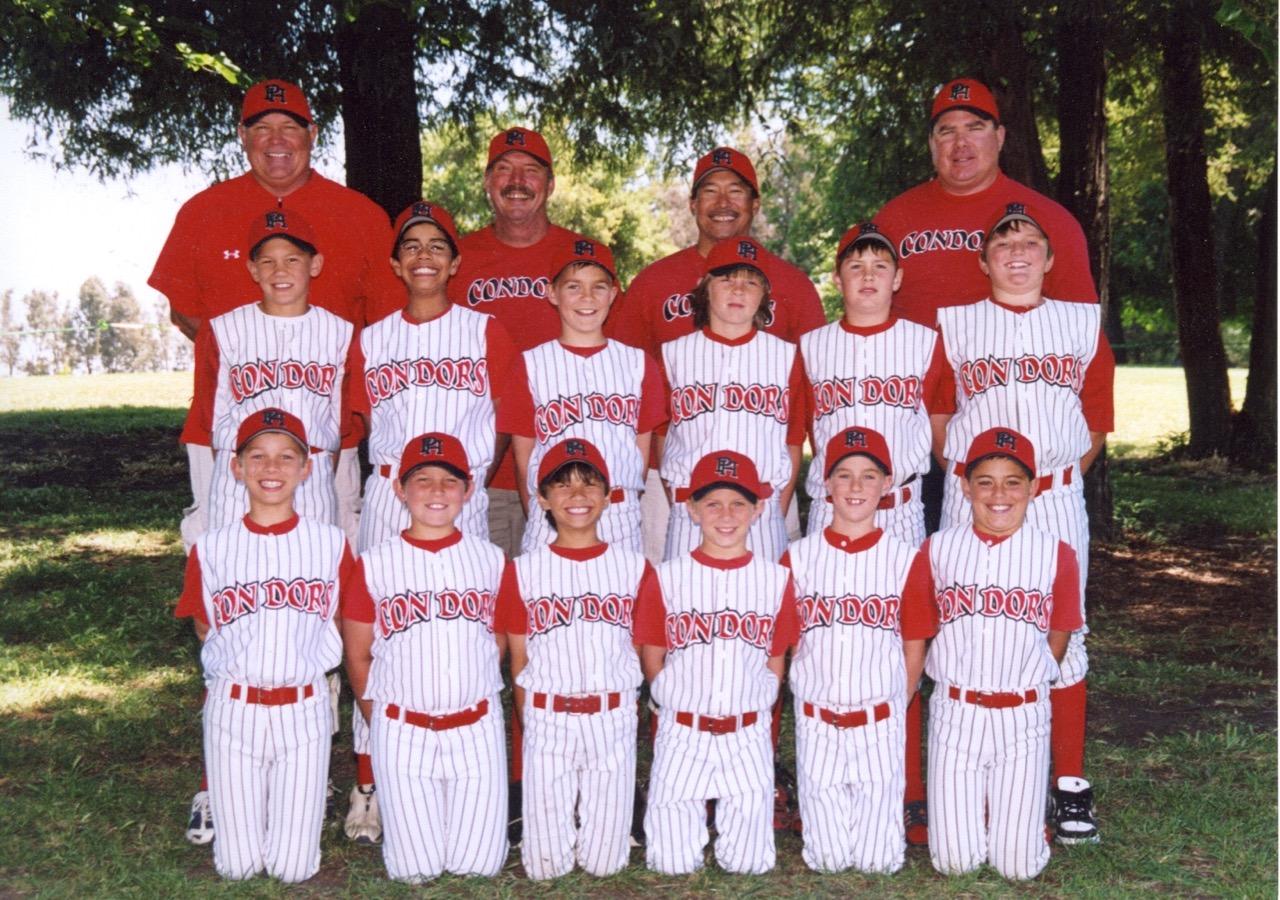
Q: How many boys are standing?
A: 6